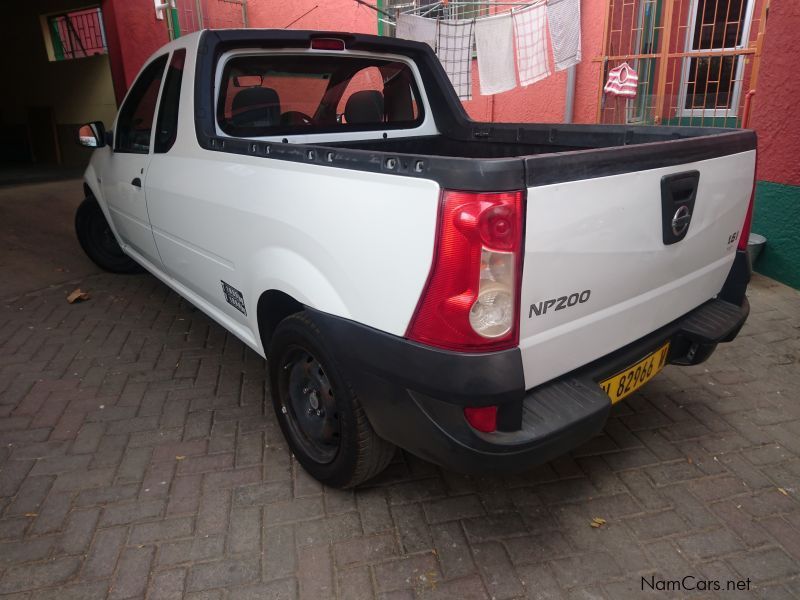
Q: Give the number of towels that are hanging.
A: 5